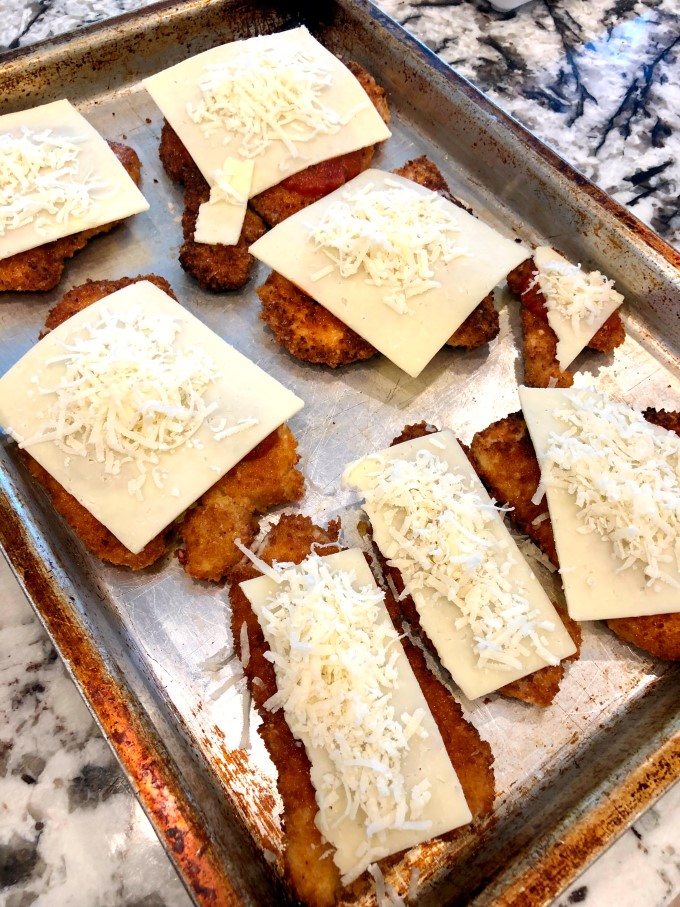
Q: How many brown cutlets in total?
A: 8